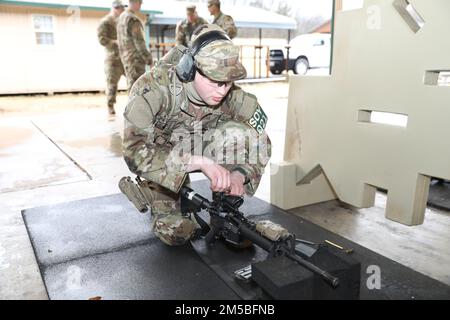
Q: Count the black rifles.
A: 1